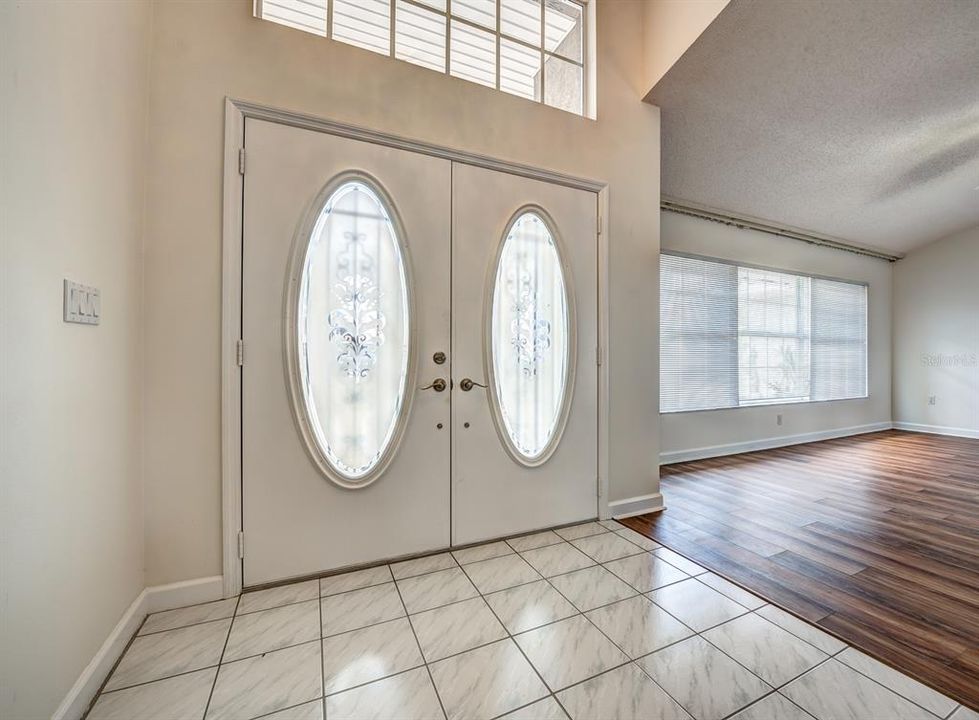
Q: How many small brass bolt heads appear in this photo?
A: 2